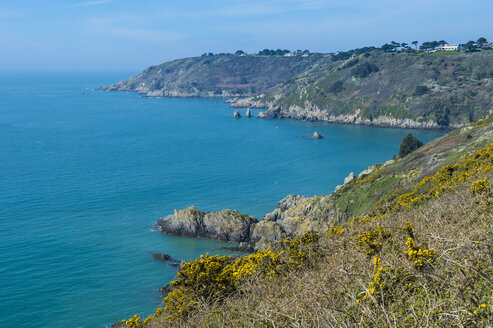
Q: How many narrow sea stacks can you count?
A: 2